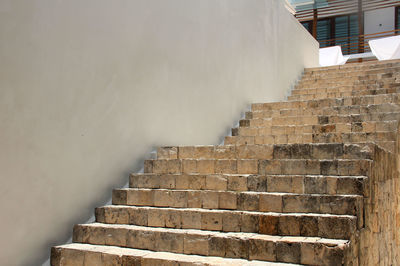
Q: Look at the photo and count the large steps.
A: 7